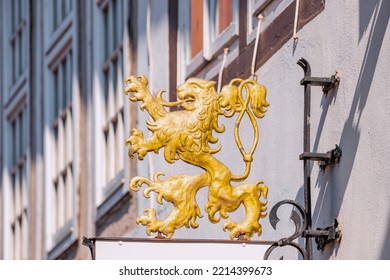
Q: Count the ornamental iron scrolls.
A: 2